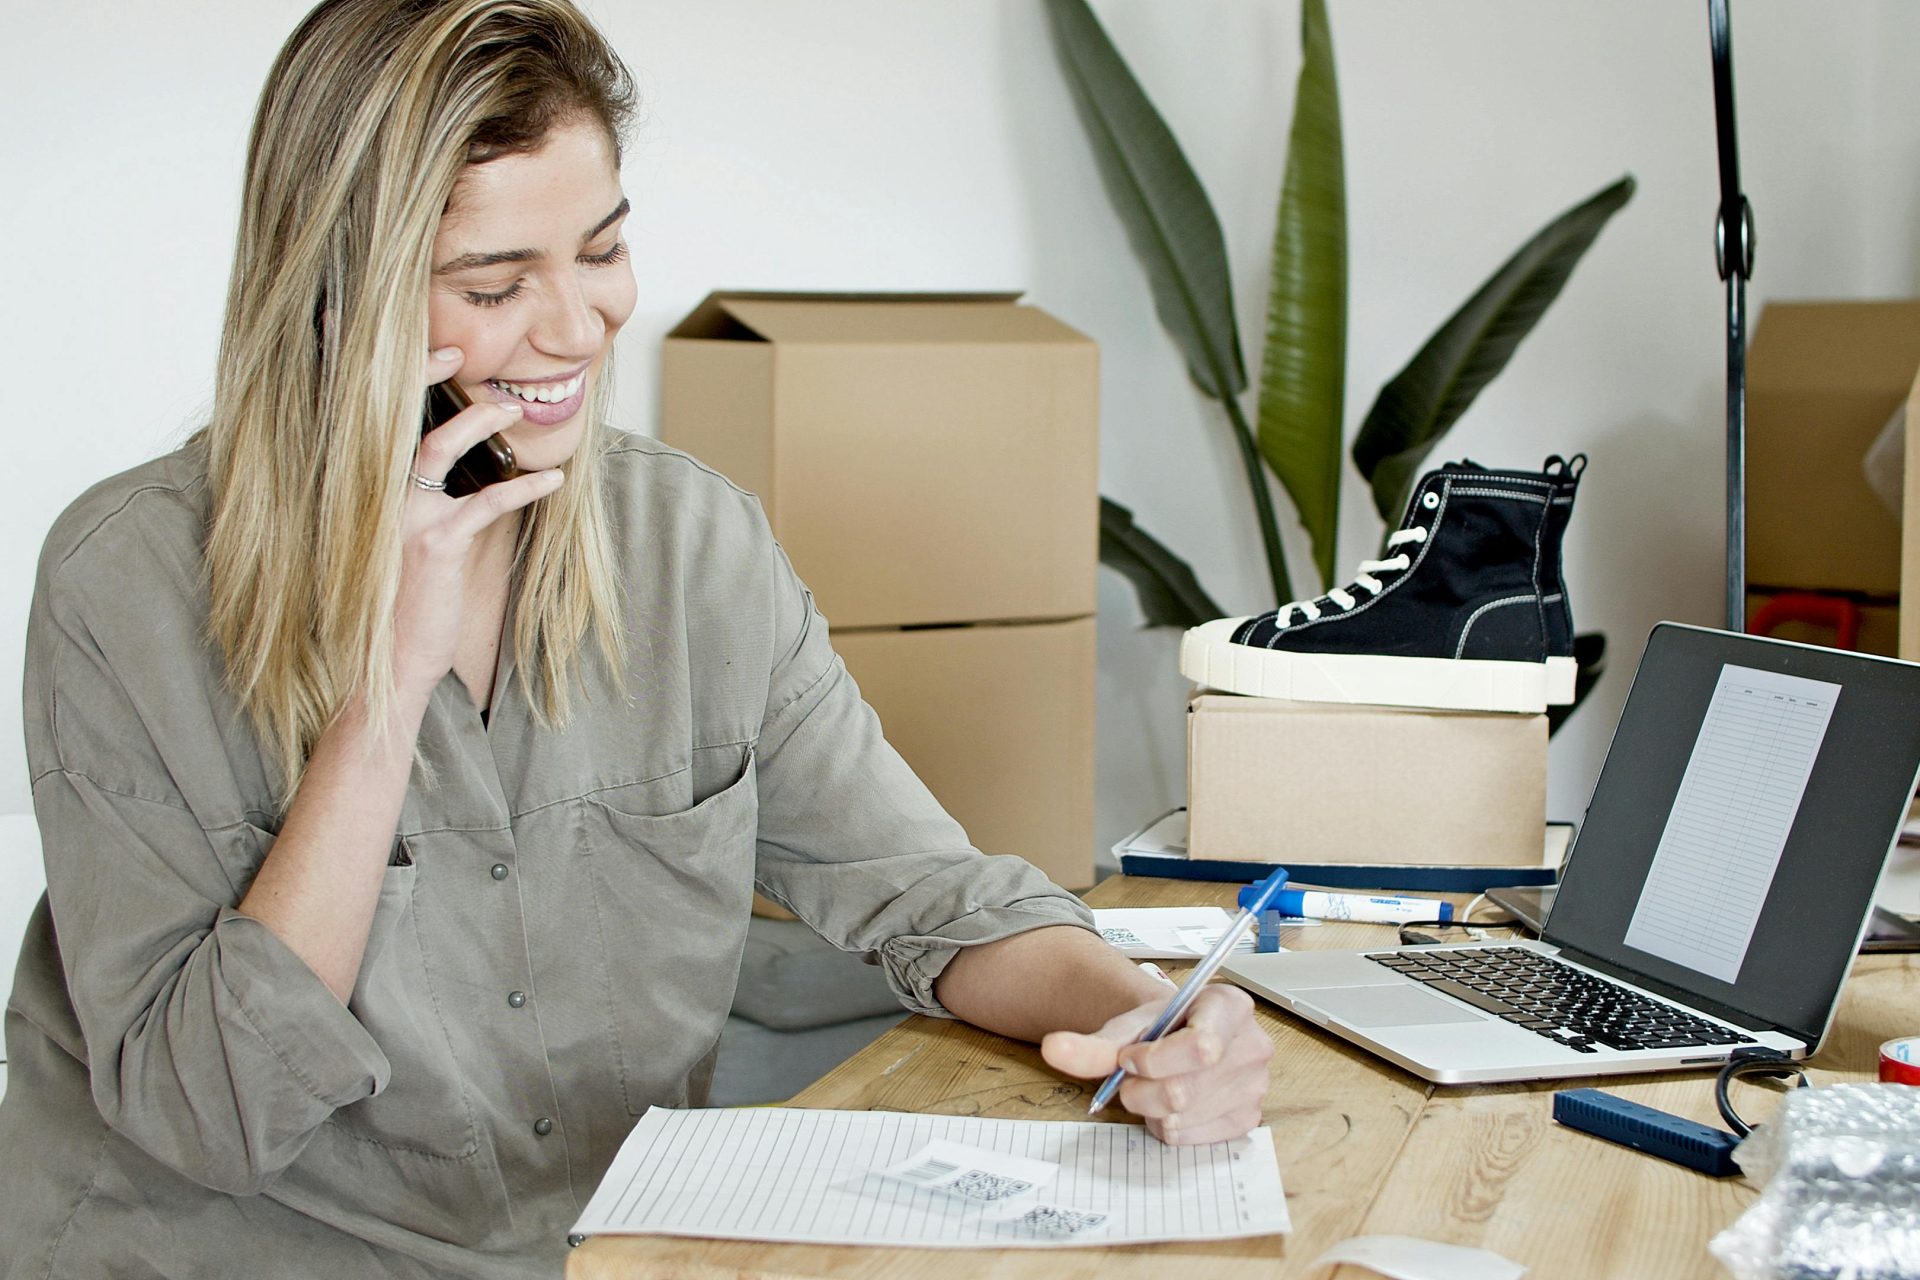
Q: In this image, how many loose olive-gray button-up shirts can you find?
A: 1